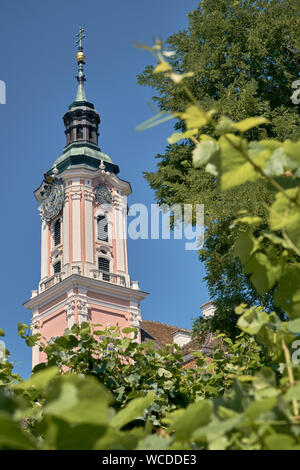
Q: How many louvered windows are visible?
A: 4